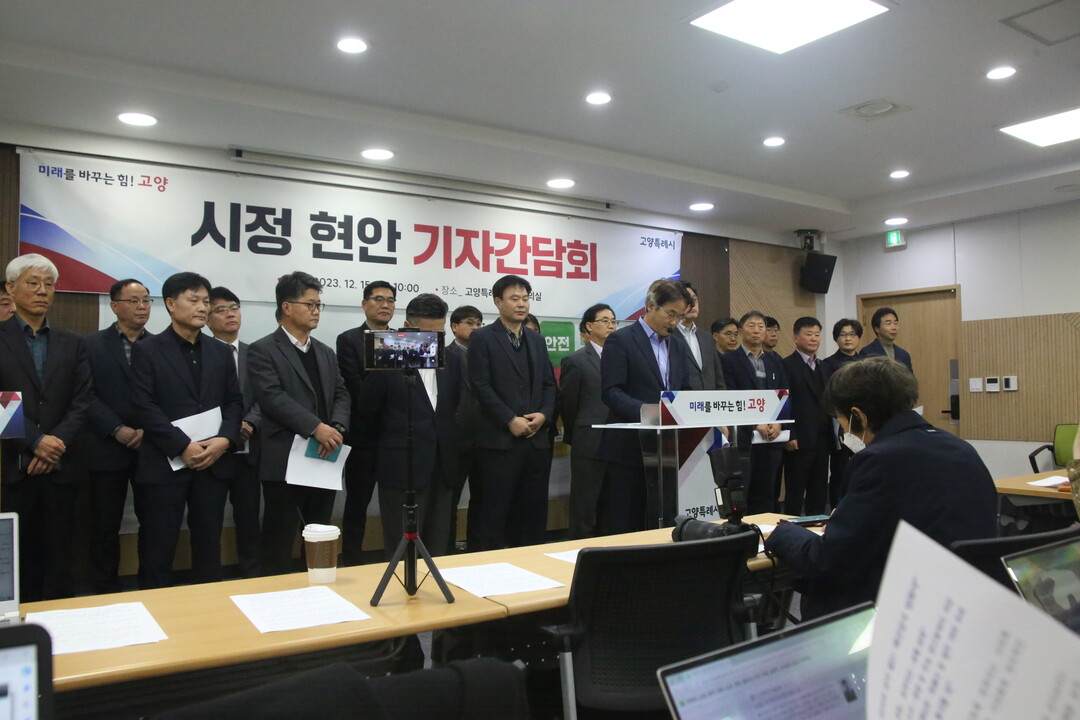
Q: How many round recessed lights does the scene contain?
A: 10